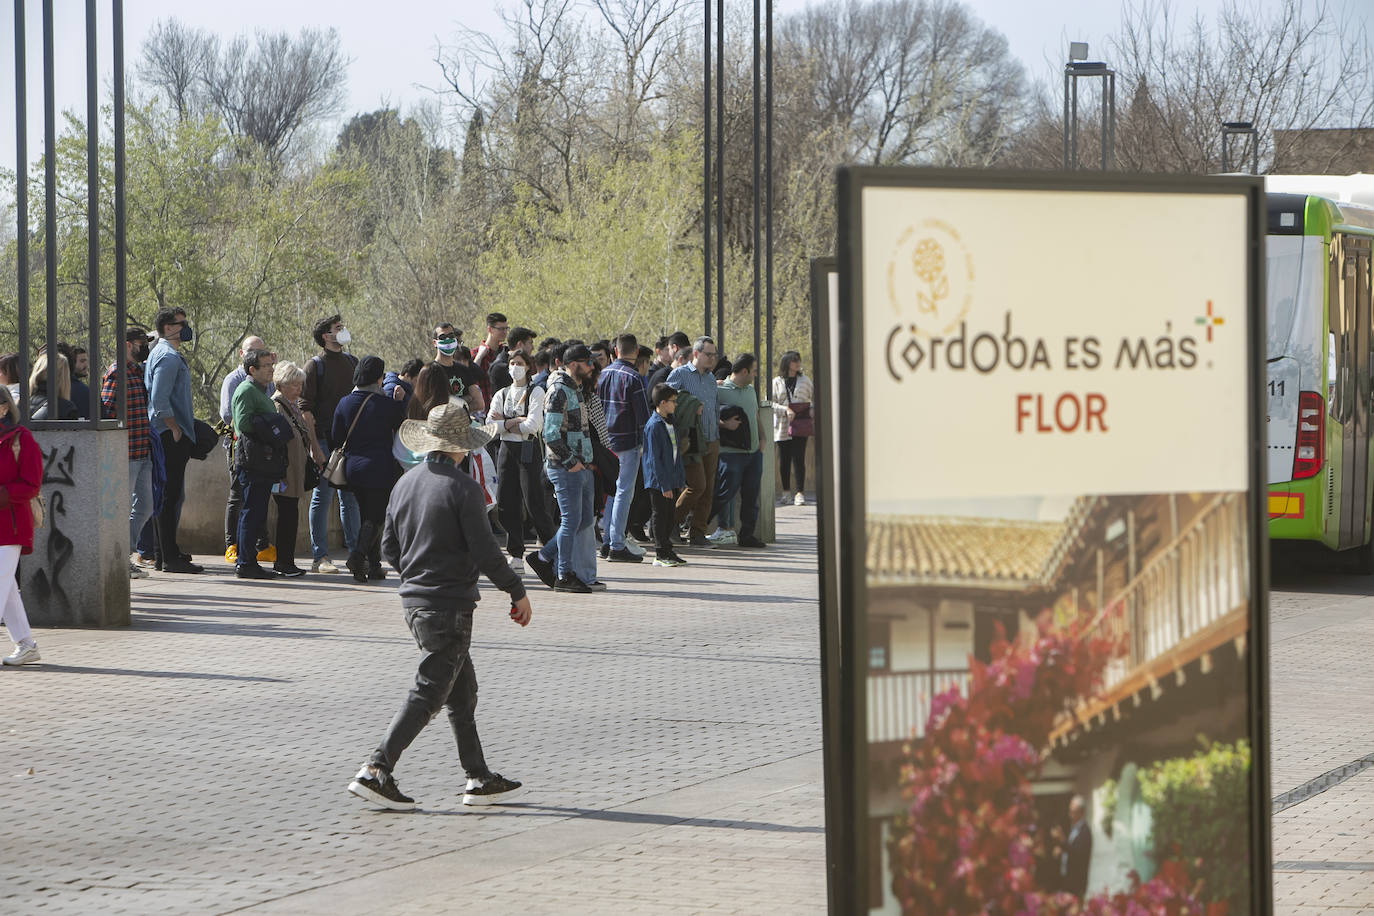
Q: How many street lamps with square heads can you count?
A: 2